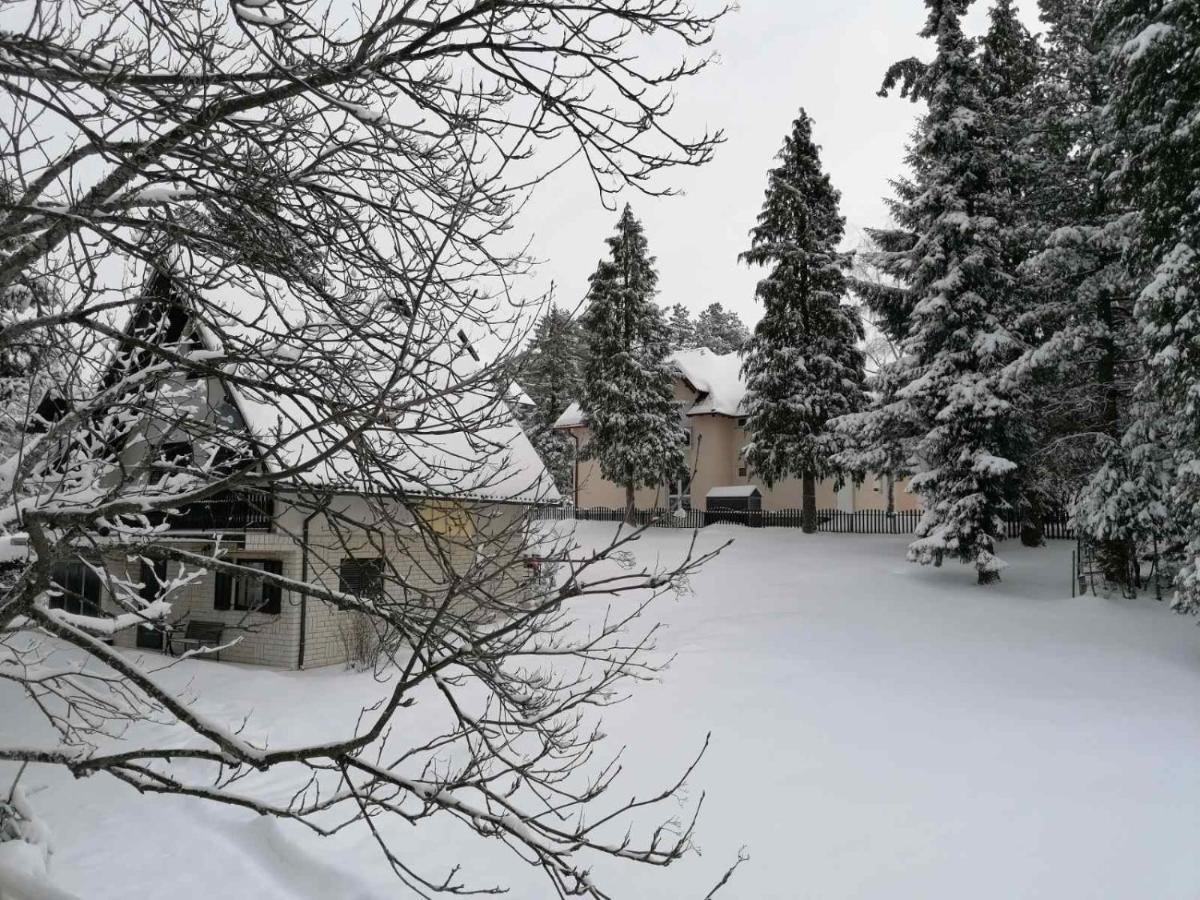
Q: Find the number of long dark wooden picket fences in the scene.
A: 1